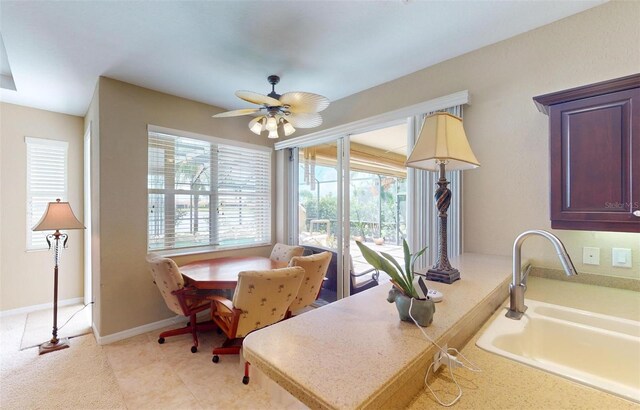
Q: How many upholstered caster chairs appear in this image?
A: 4